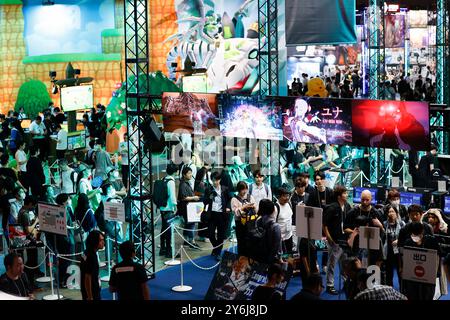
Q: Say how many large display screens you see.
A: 4